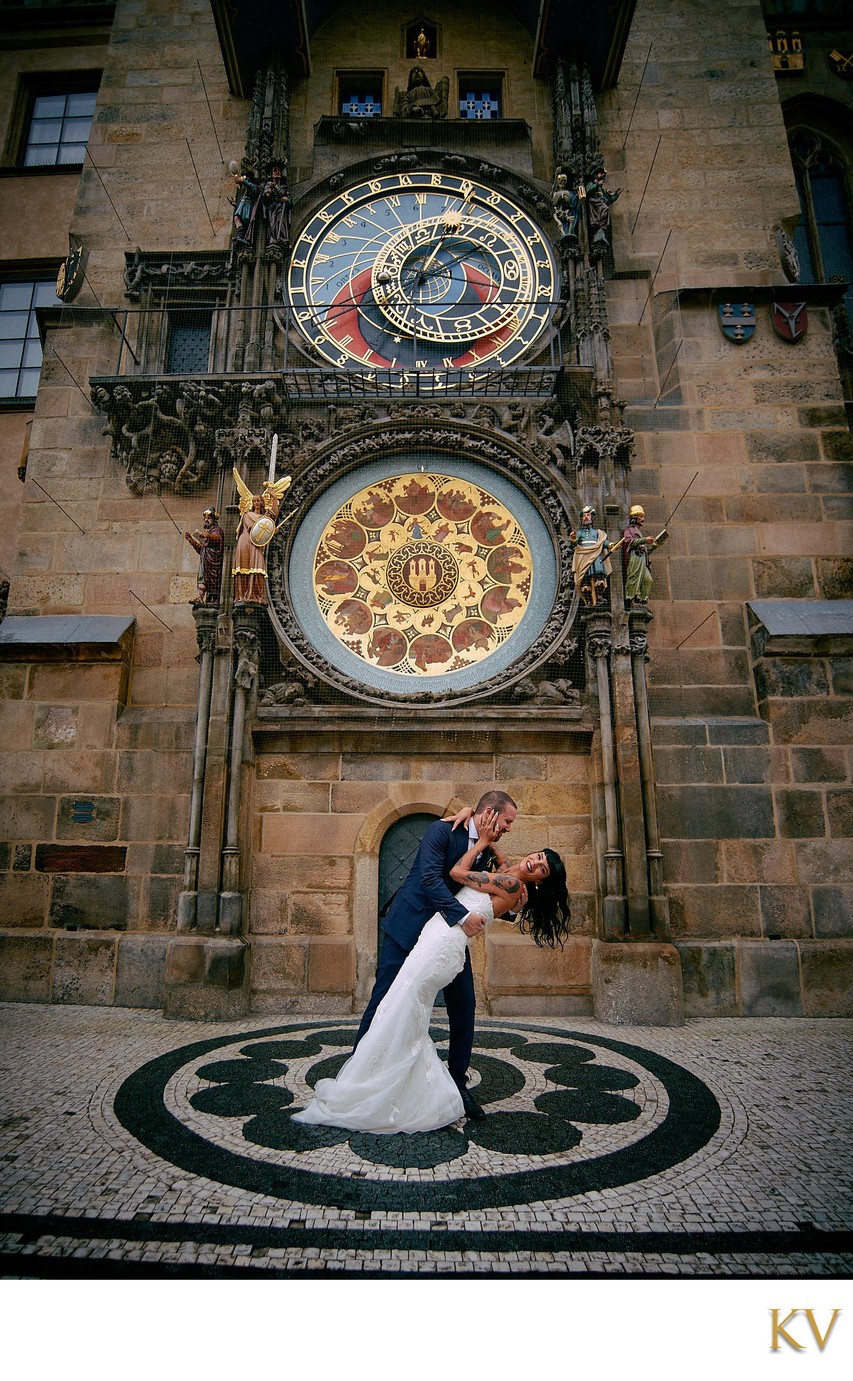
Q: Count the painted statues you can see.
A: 8